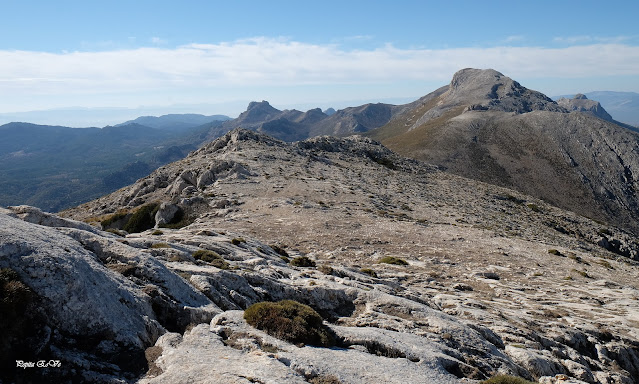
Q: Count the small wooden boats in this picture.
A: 0